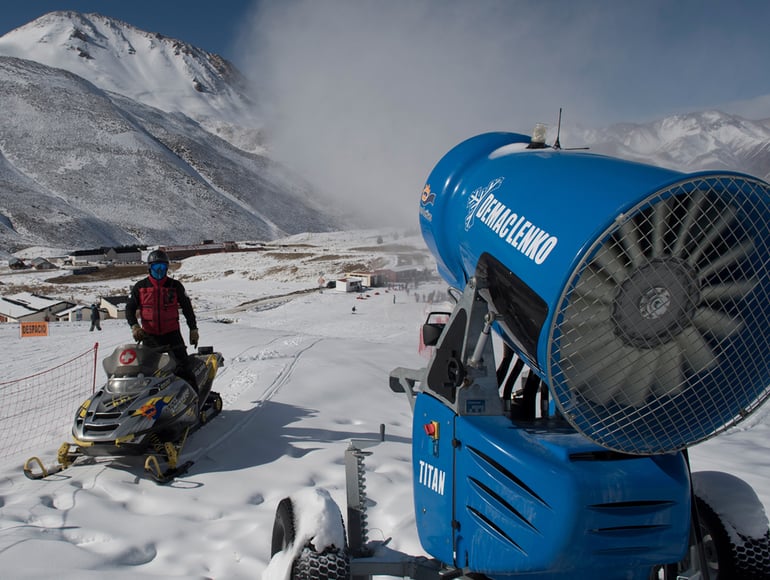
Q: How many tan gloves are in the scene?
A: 2